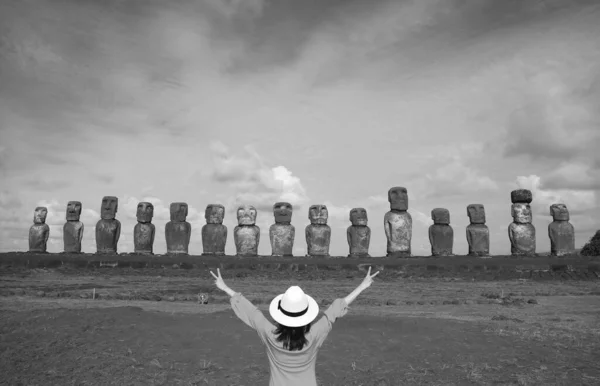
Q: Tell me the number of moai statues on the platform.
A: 15